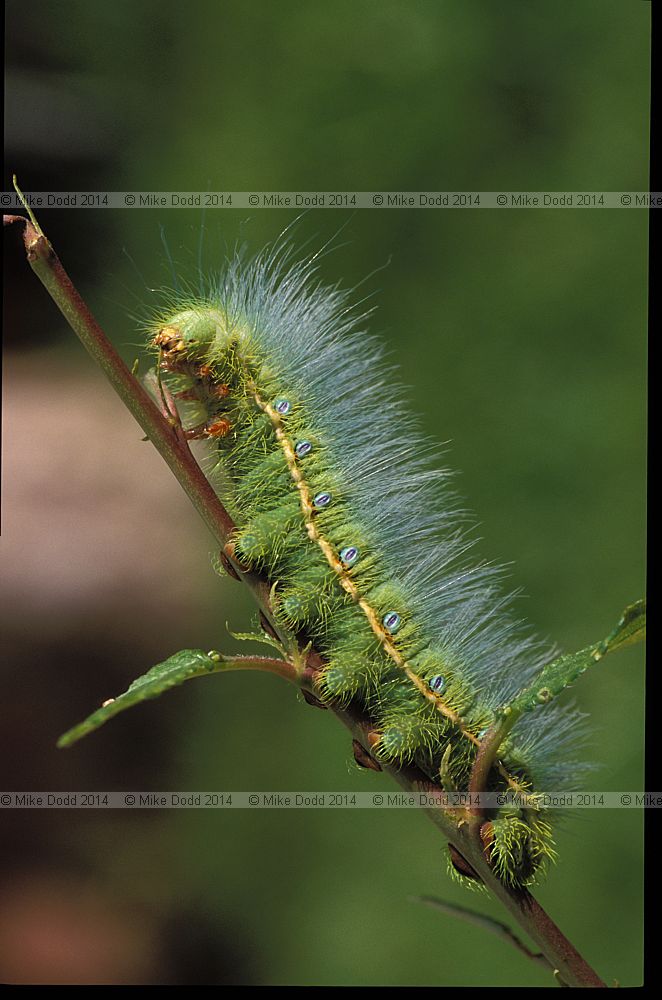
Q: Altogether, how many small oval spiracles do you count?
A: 6